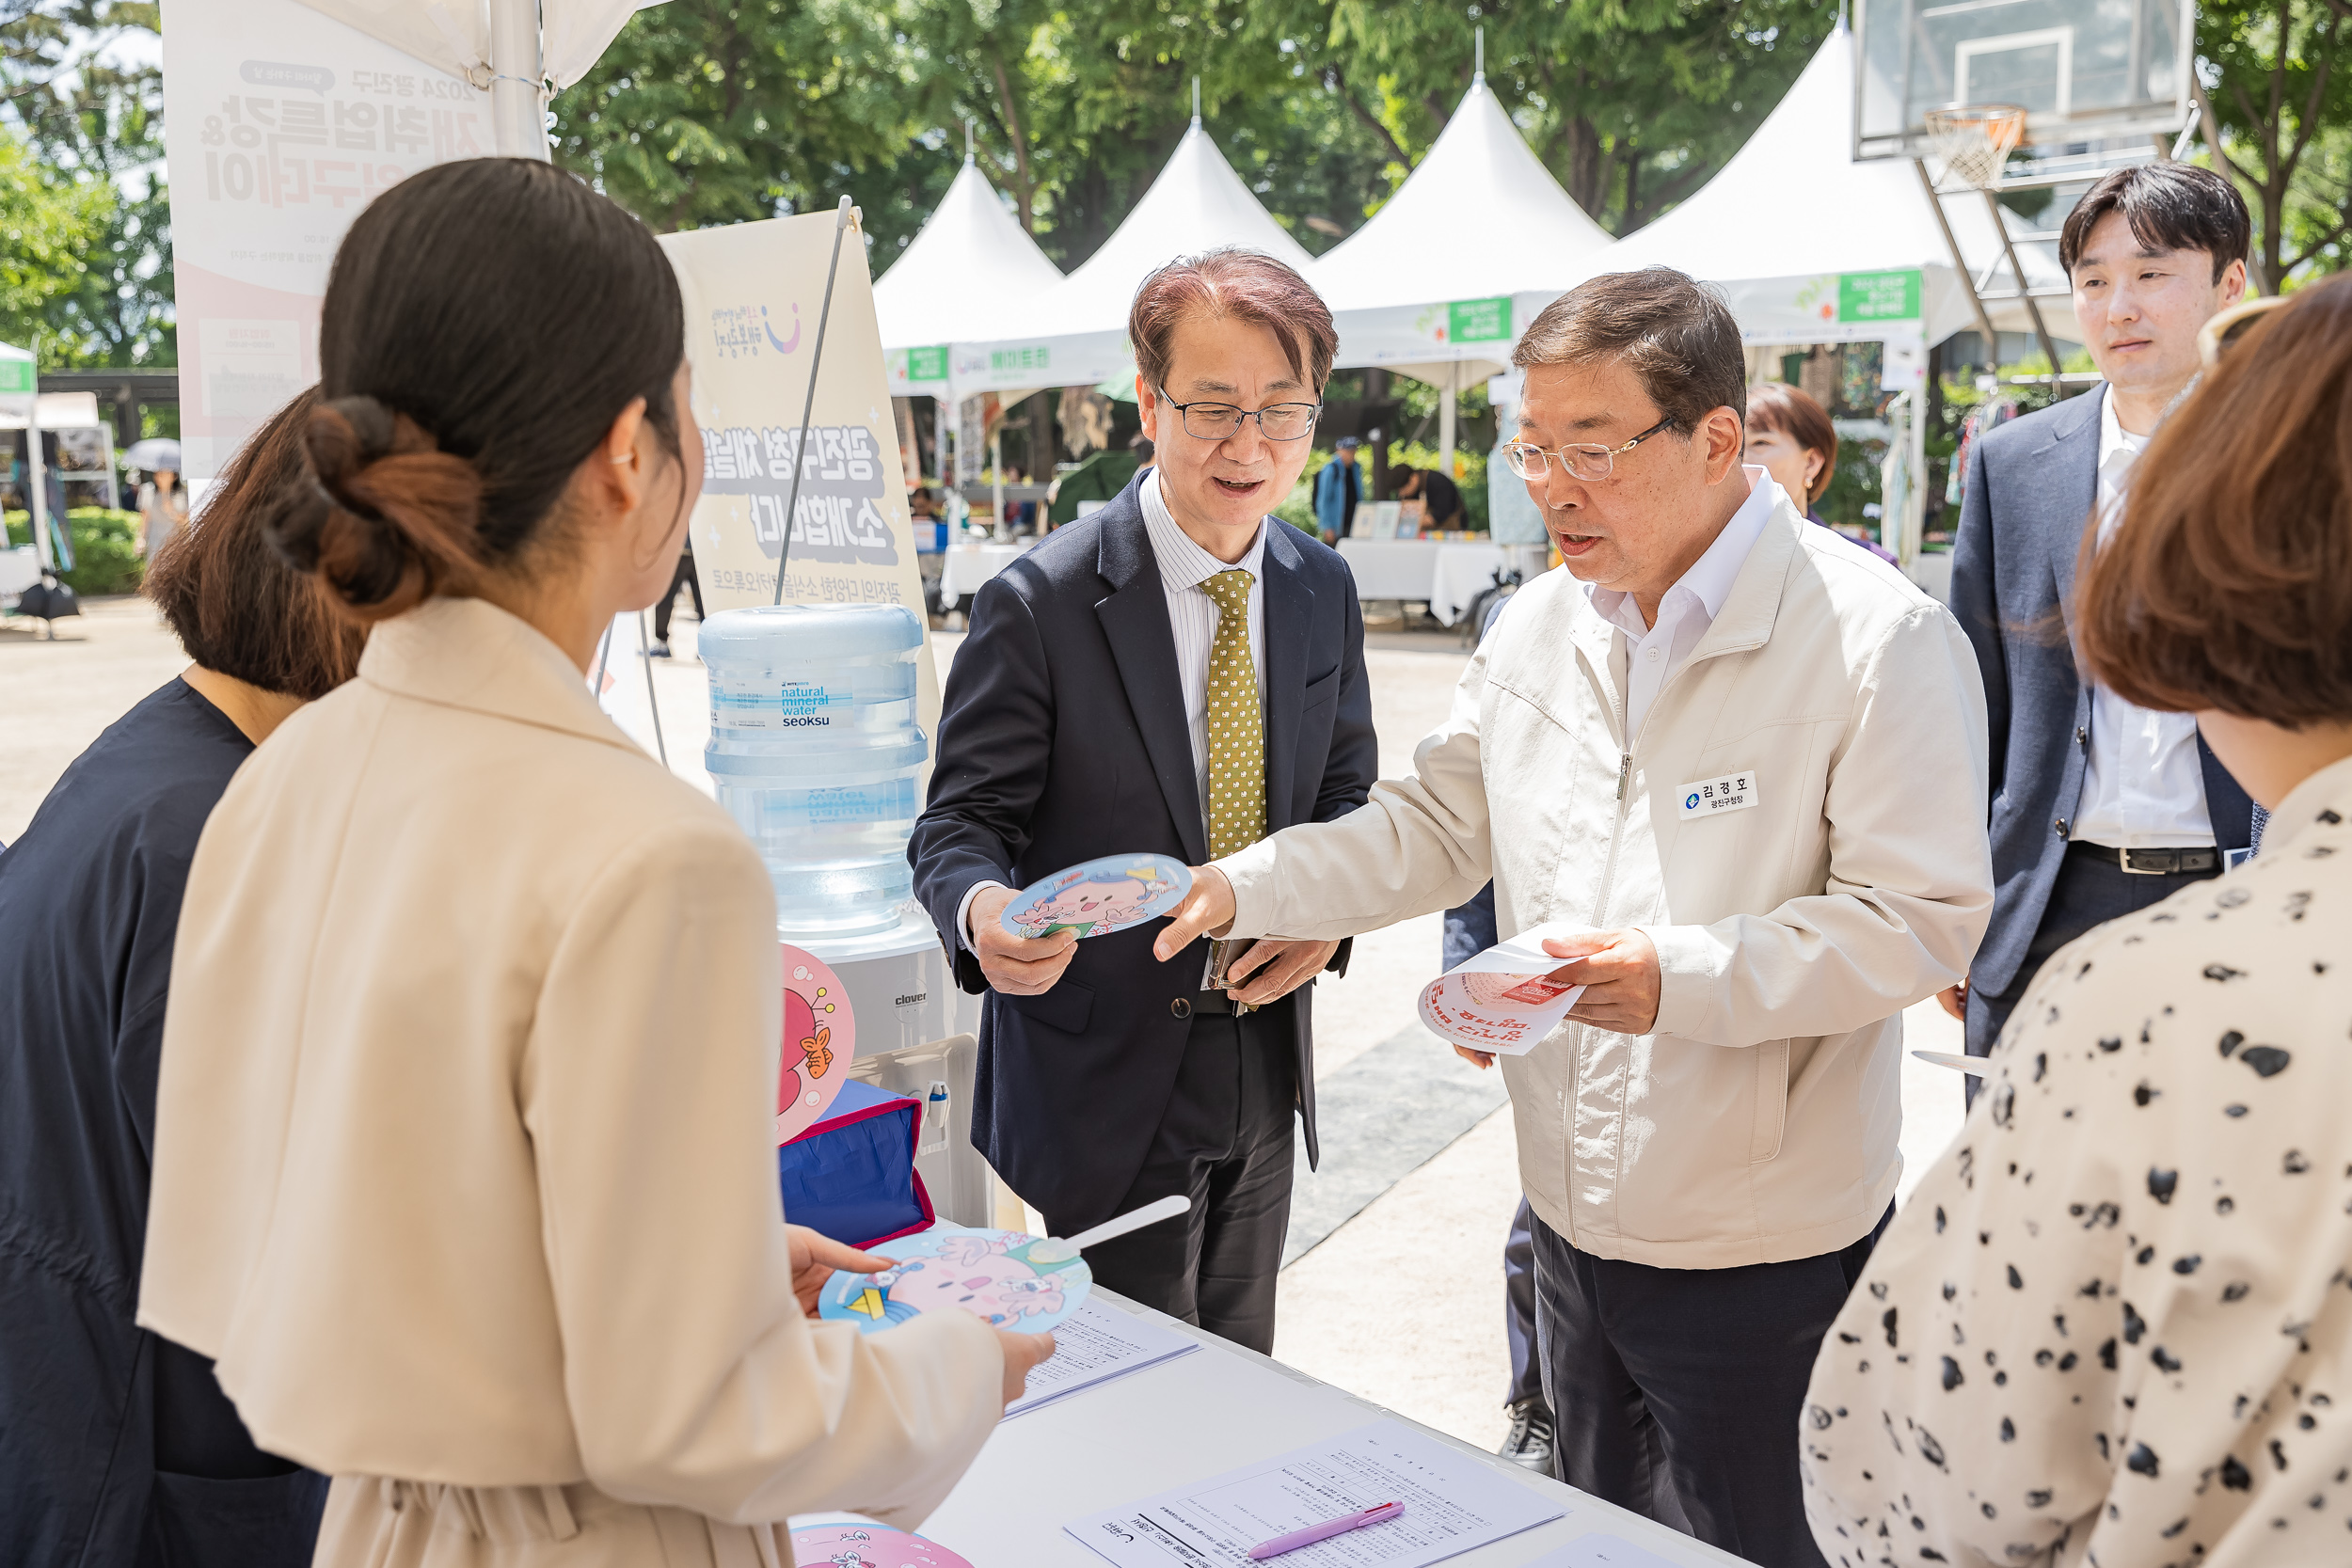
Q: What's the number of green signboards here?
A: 4